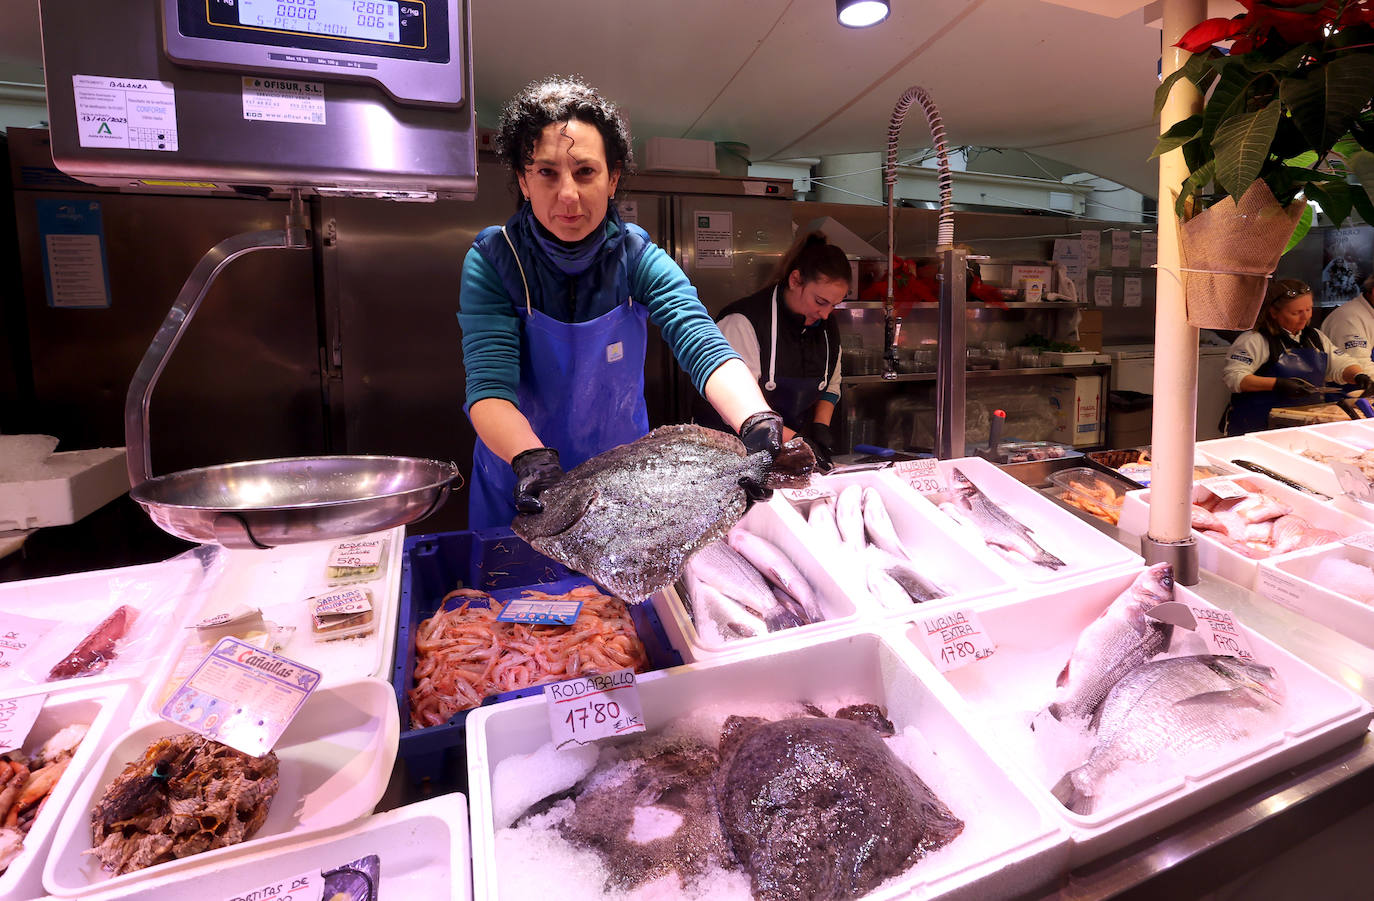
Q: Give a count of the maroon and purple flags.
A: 0